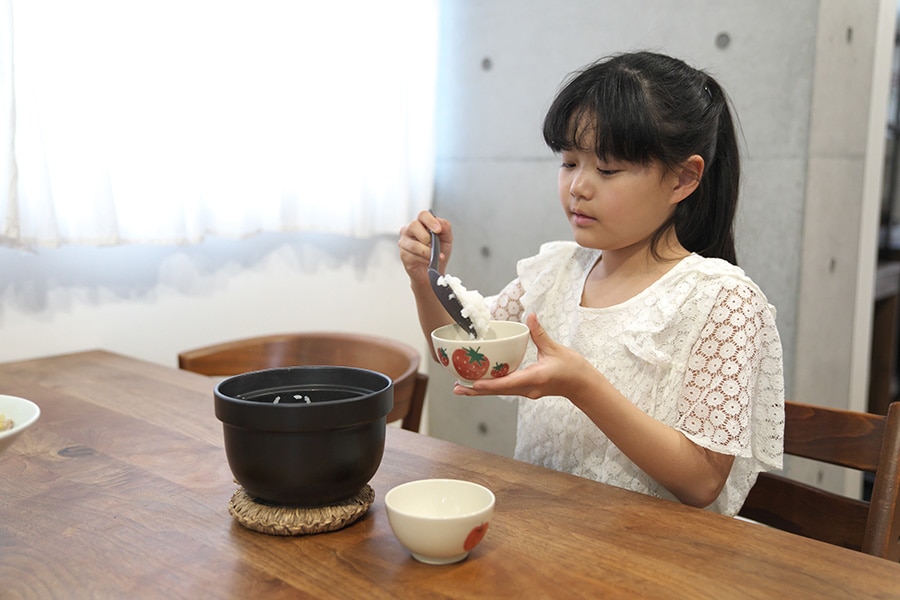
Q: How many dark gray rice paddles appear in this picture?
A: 1